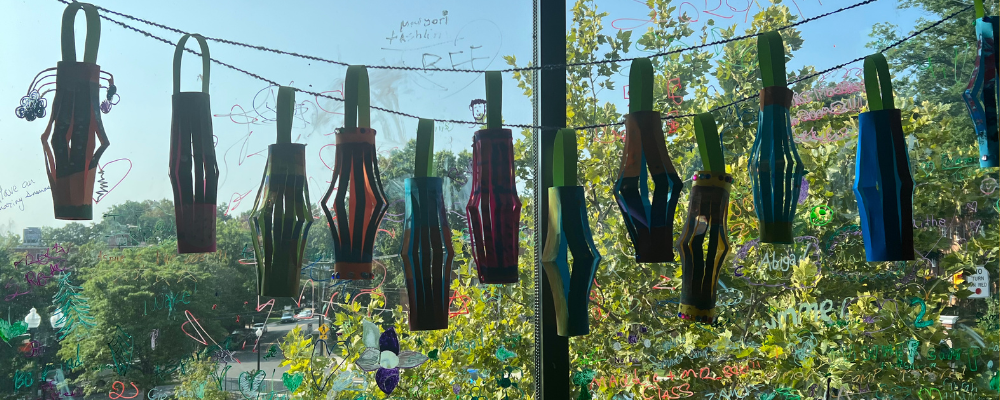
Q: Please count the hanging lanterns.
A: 12